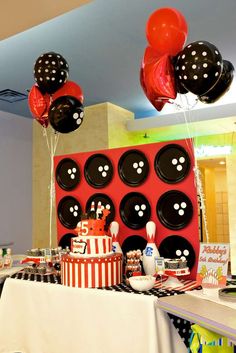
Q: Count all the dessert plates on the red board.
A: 12